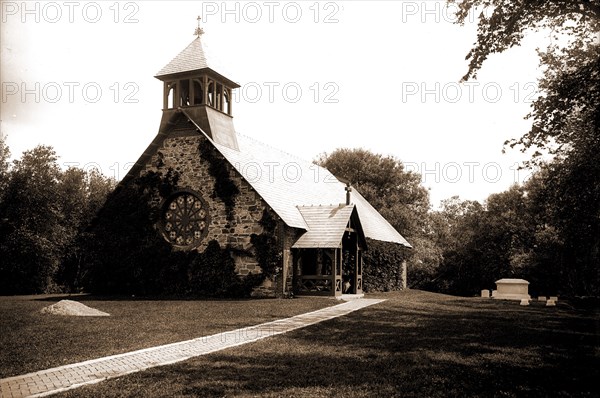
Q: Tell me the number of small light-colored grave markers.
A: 6